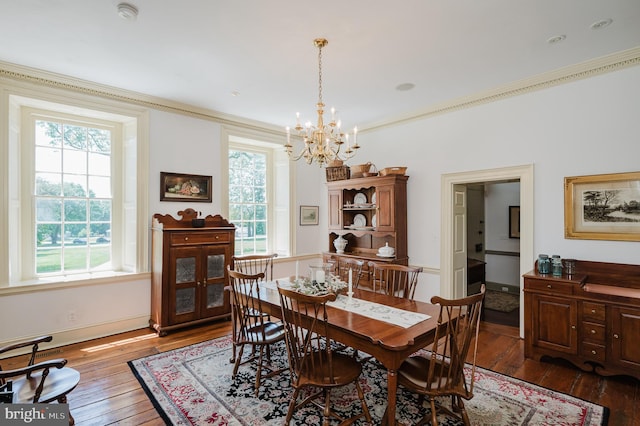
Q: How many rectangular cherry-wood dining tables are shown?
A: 1